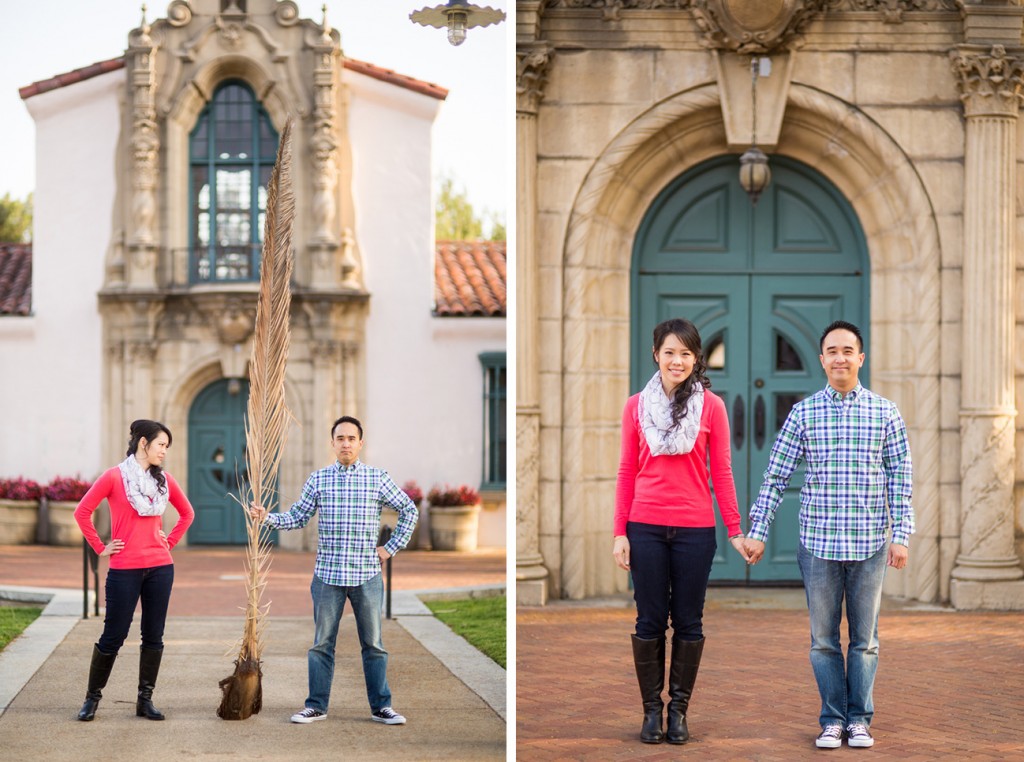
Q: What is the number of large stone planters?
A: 4